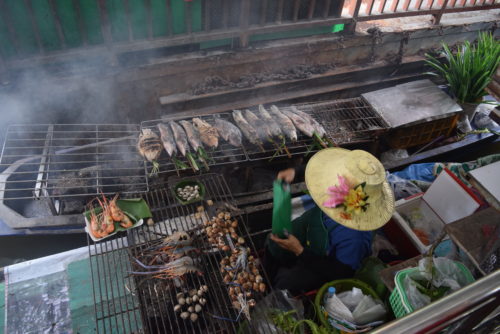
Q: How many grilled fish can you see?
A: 12